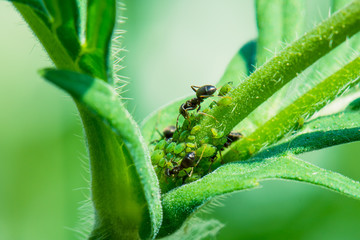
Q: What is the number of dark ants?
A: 4